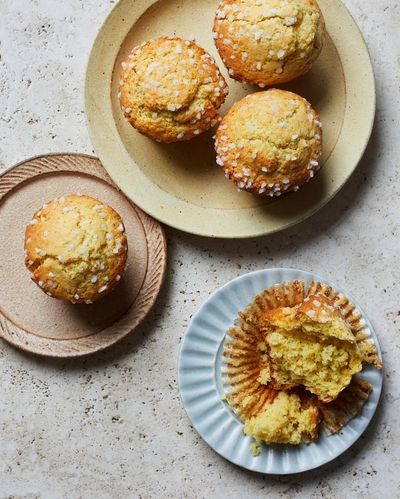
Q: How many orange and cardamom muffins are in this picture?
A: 5